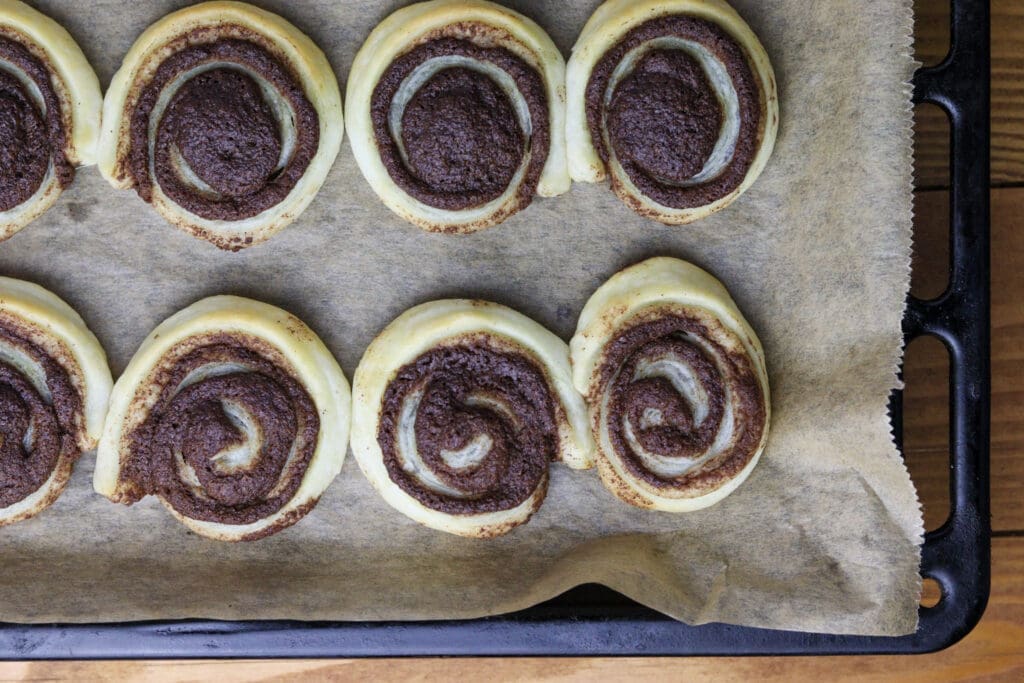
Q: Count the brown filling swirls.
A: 8